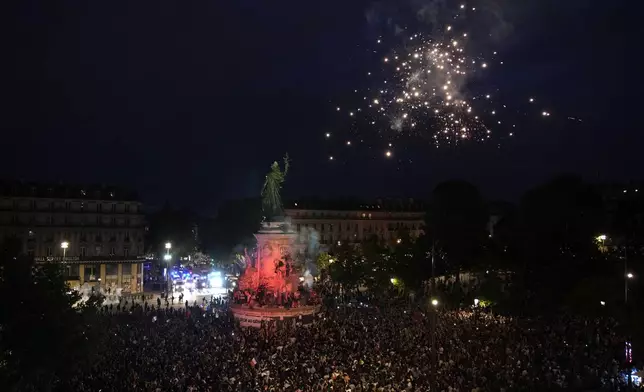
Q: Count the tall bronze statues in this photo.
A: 1